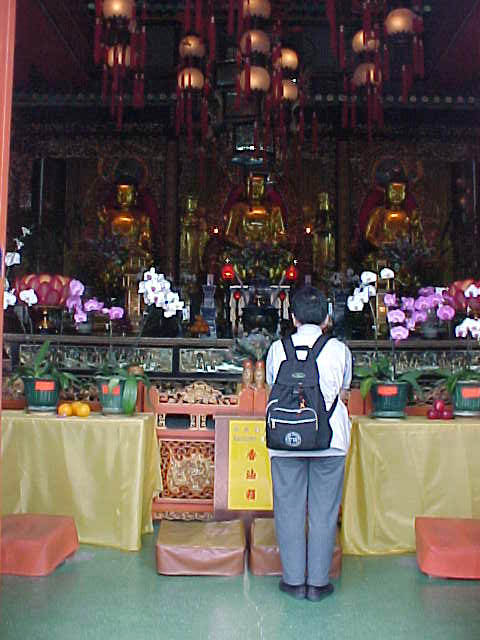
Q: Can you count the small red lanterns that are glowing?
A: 2